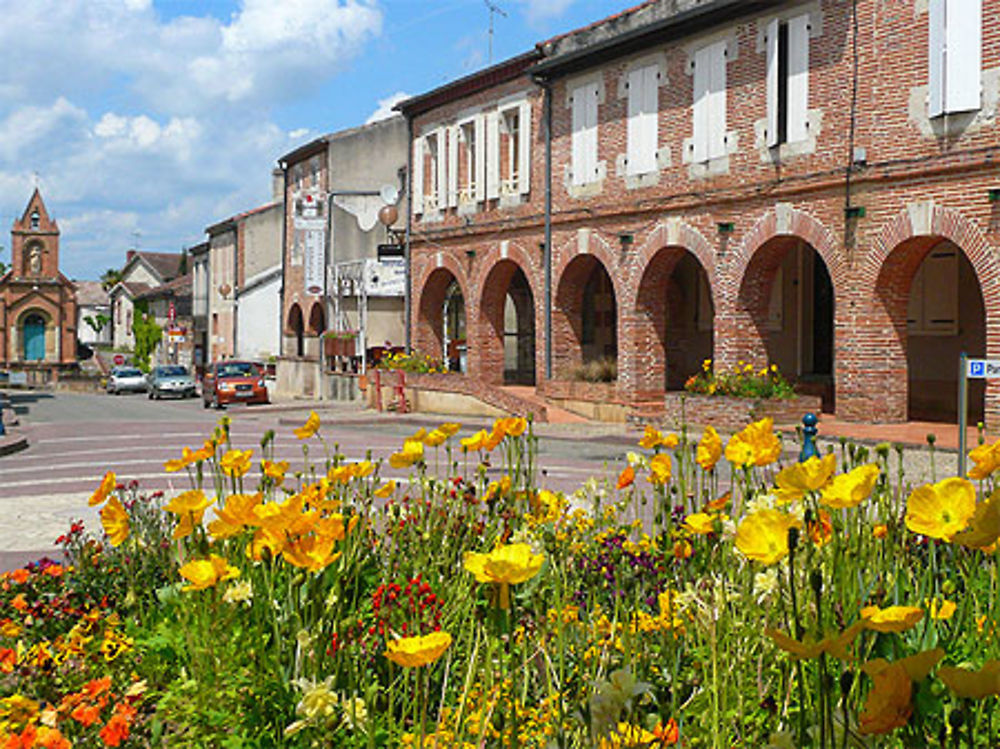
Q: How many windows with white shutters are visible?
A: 8